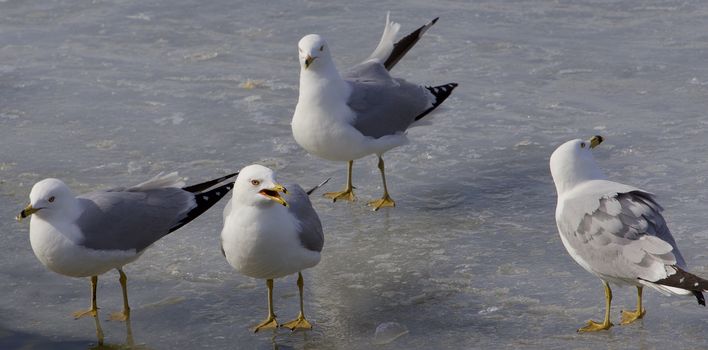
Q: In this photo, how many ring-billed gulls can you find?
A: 4